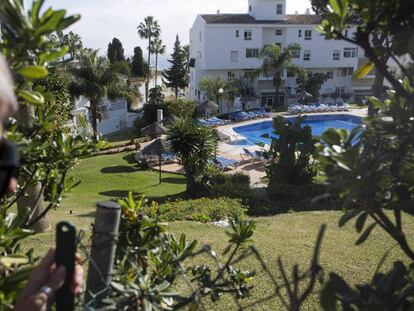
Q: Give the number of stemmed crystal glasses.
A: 0